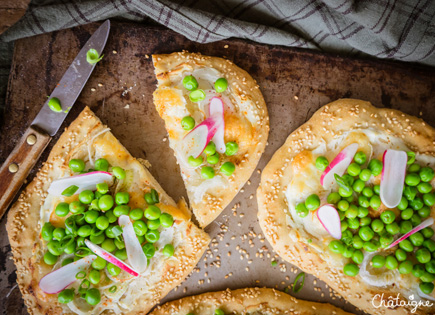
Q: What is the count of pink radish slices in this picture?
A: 10